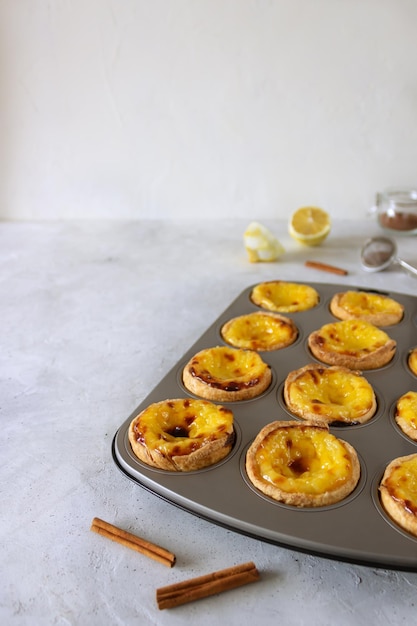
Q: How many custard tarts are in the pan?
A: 11